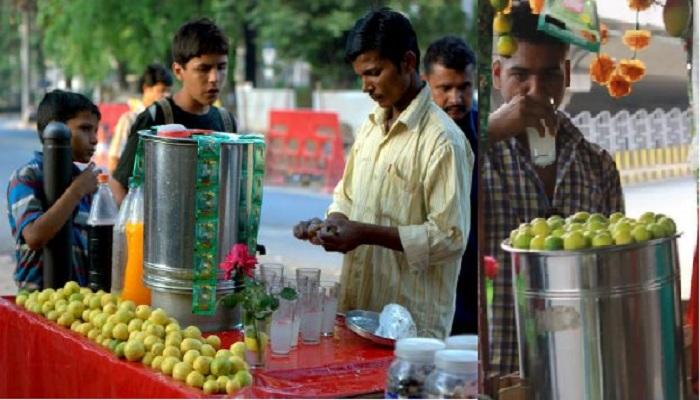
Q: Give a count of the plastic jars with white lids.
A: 3